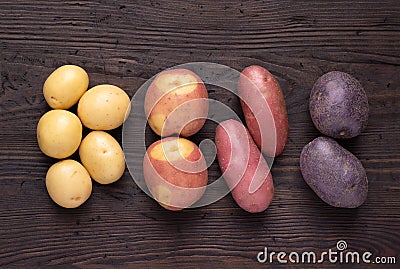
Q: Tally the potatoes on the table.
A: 11